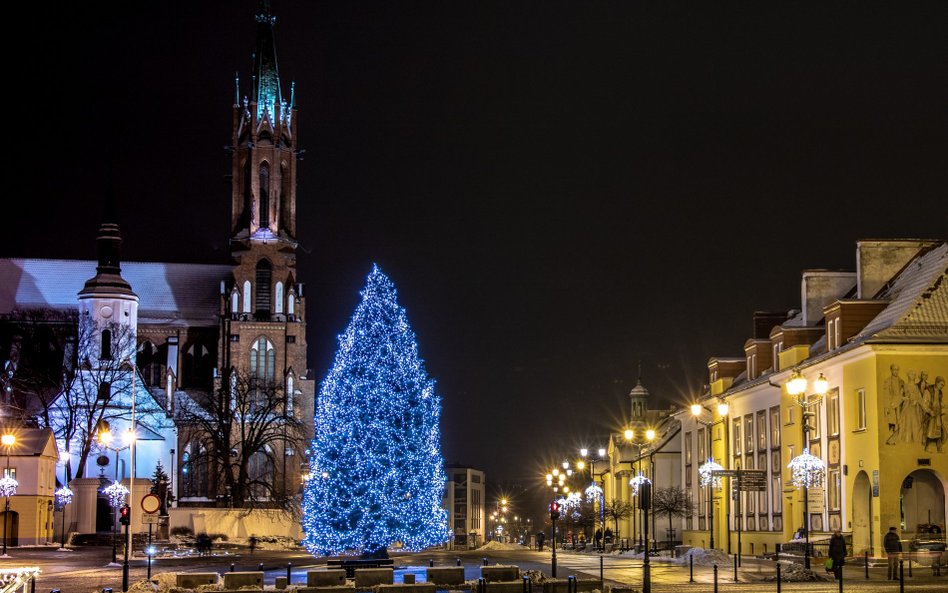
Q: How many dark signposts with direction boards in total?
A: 1